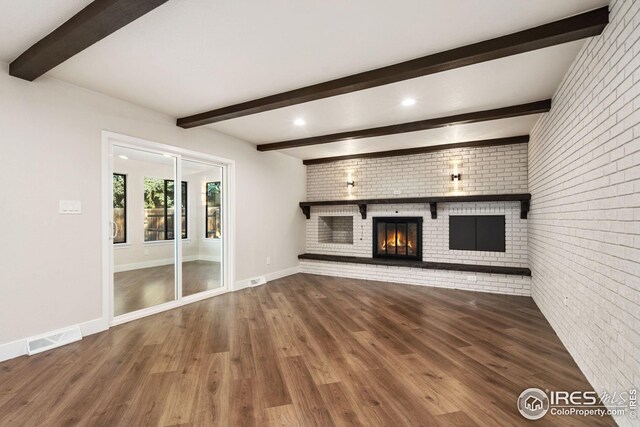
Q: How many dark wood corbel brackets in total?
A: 4